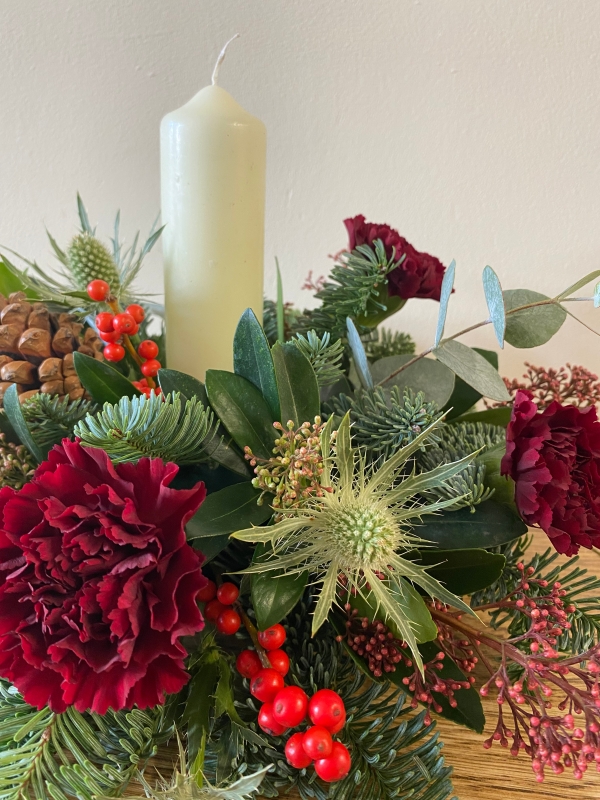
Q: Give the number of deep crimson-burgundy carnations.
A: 3